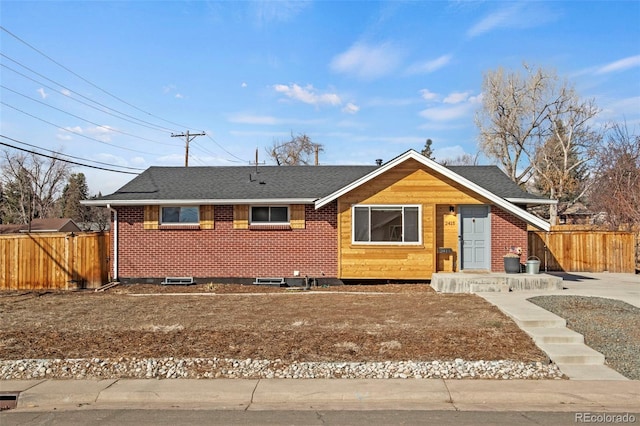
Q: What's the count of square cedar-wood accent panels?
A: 4